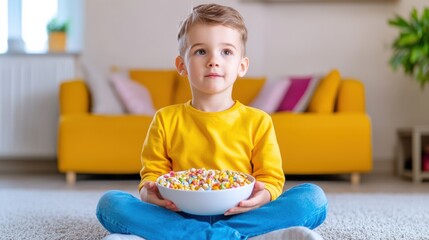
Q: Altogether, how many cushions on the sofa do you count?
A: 5